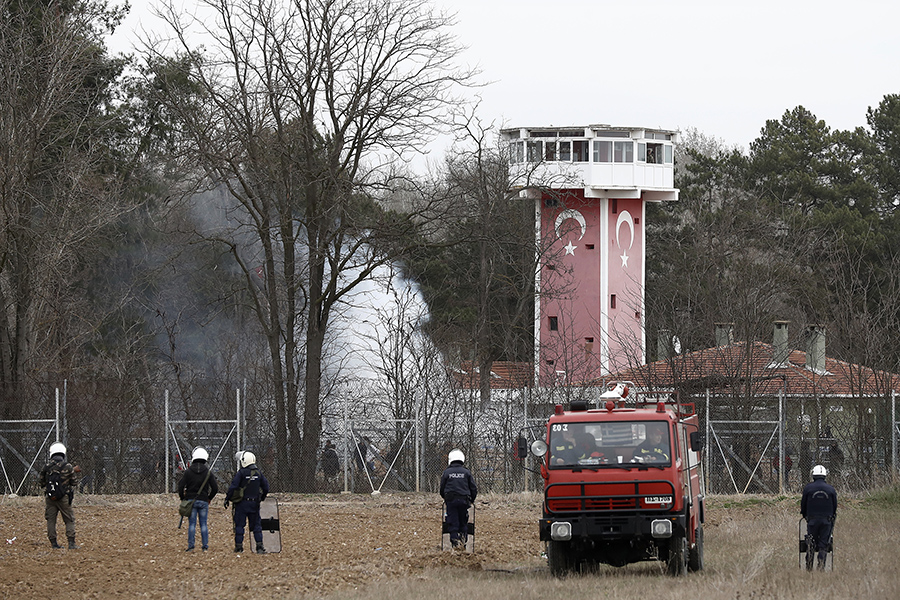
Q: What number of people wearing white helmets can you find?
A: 5